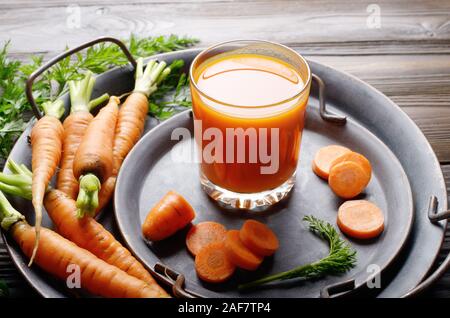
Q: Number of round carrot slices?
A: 8